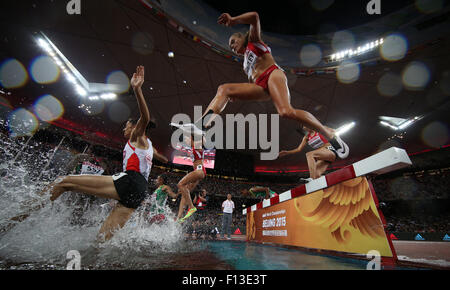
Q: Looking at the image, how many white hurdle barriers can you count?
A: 1